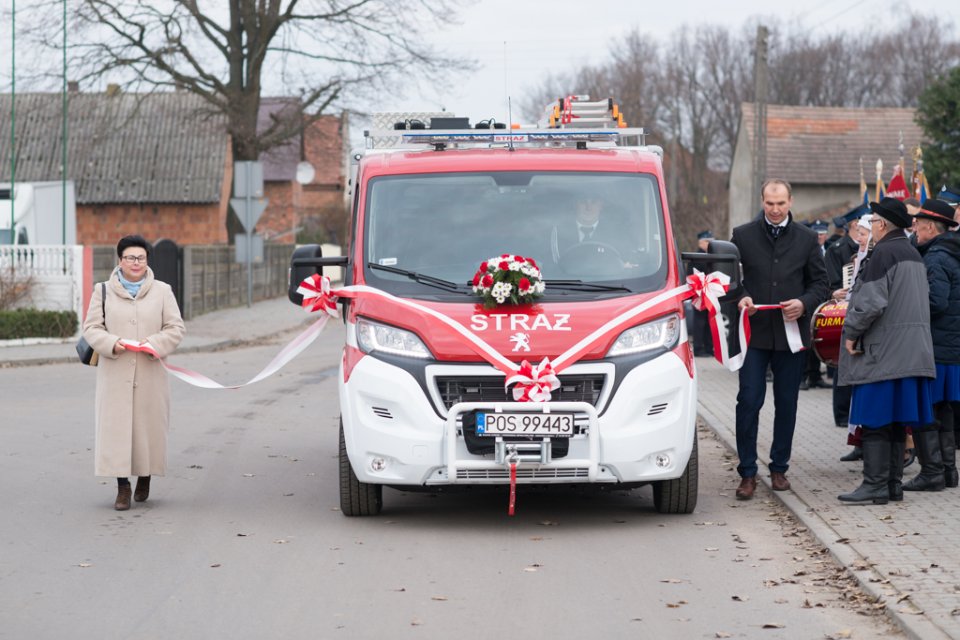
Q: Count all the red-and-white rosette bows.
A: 3